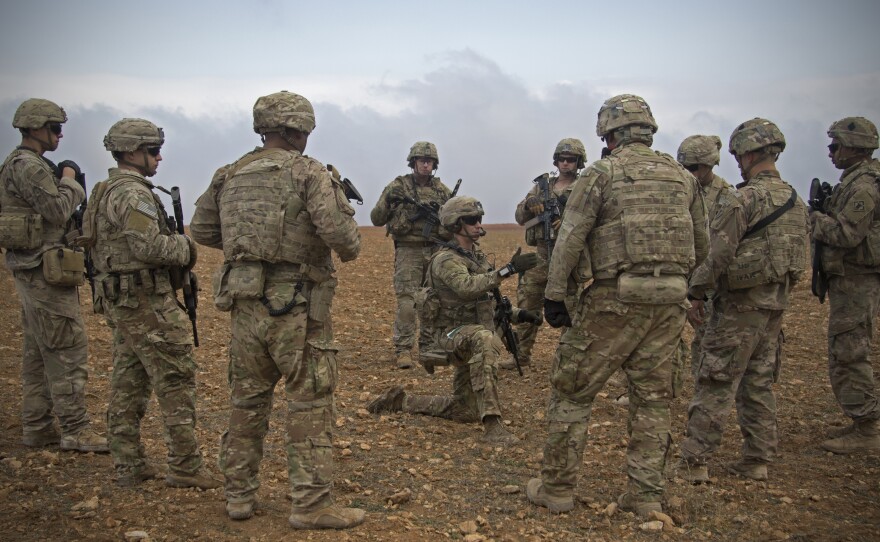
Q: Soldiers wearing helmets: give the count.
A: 10